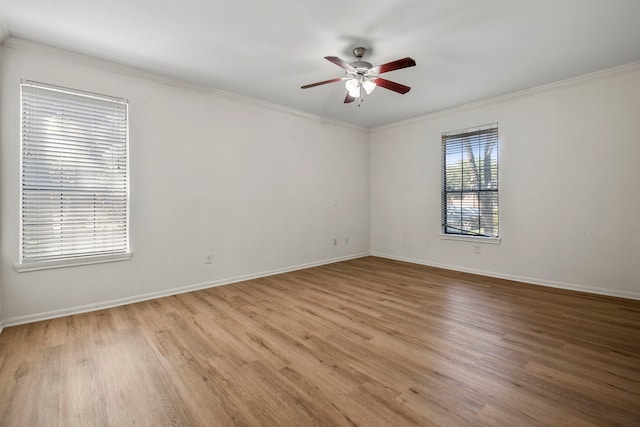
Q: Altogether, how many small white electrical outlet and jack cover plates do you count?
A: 4